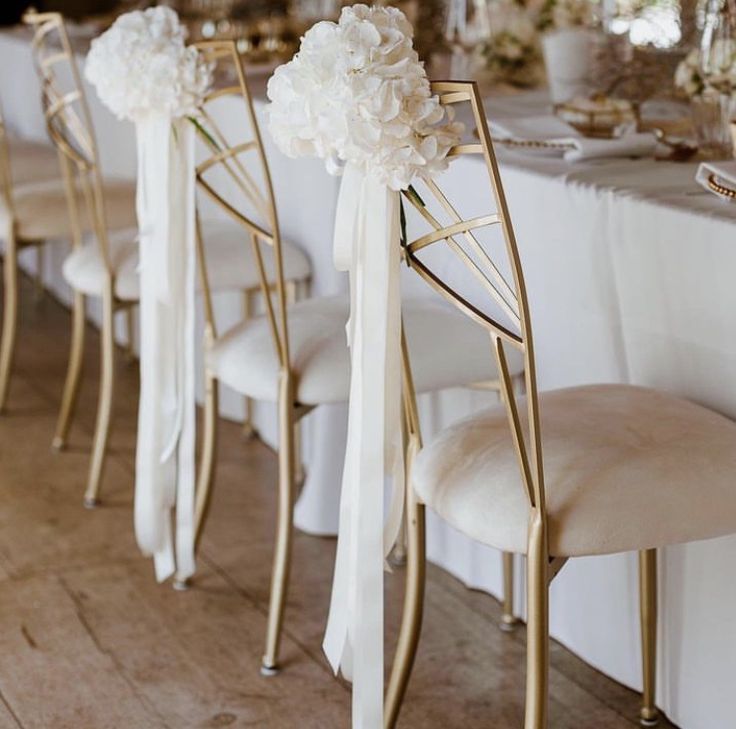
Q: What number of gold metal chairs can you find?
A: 4